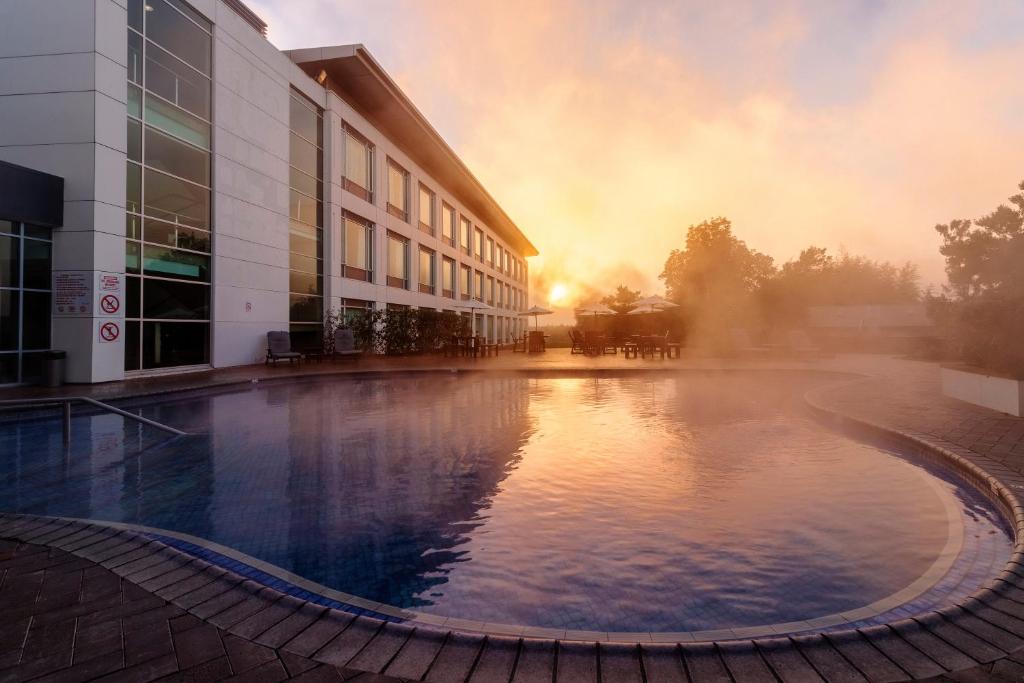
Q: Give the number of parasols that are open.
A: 5